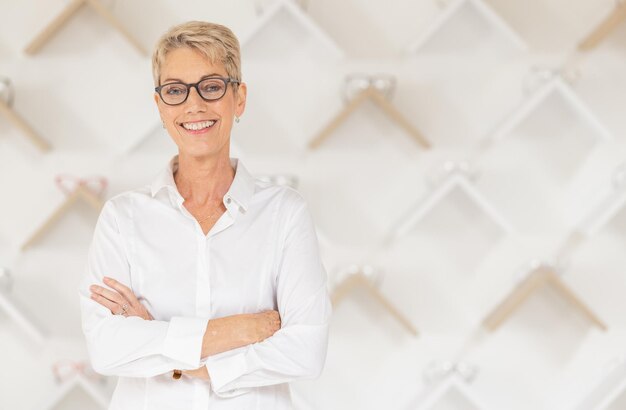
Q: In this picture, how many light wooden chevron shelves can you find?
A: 7